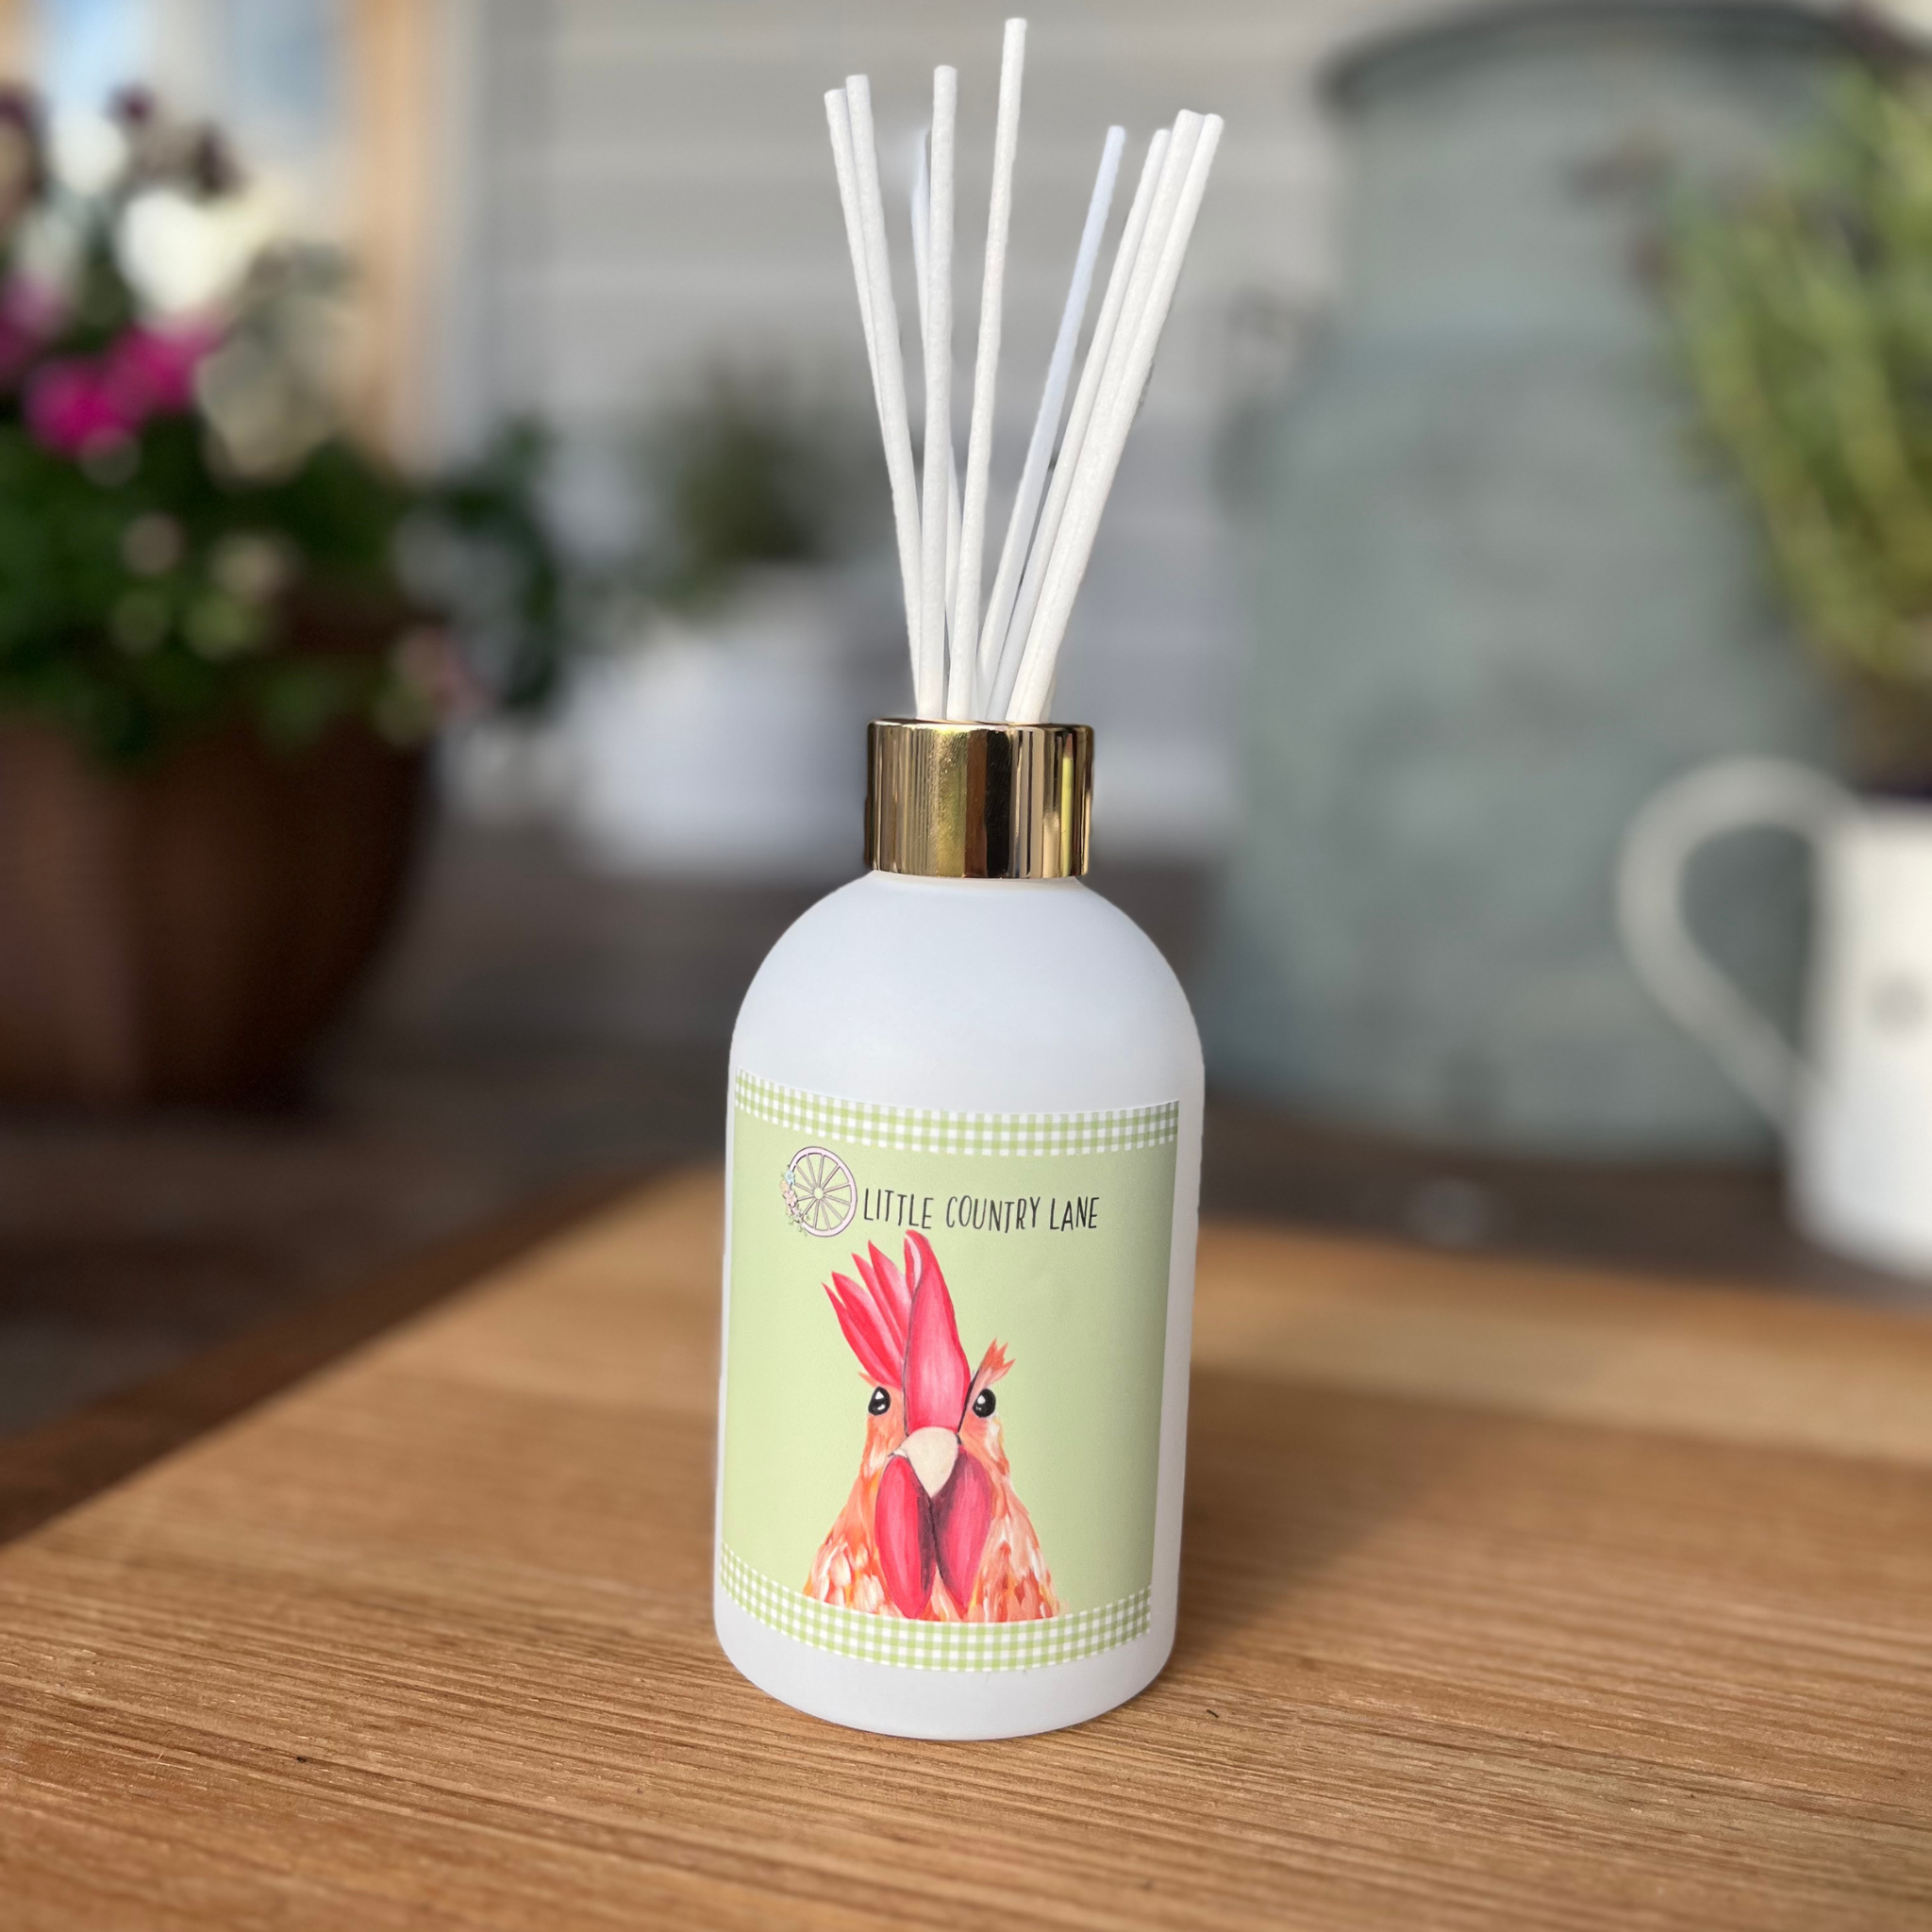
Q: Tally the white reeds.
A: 9